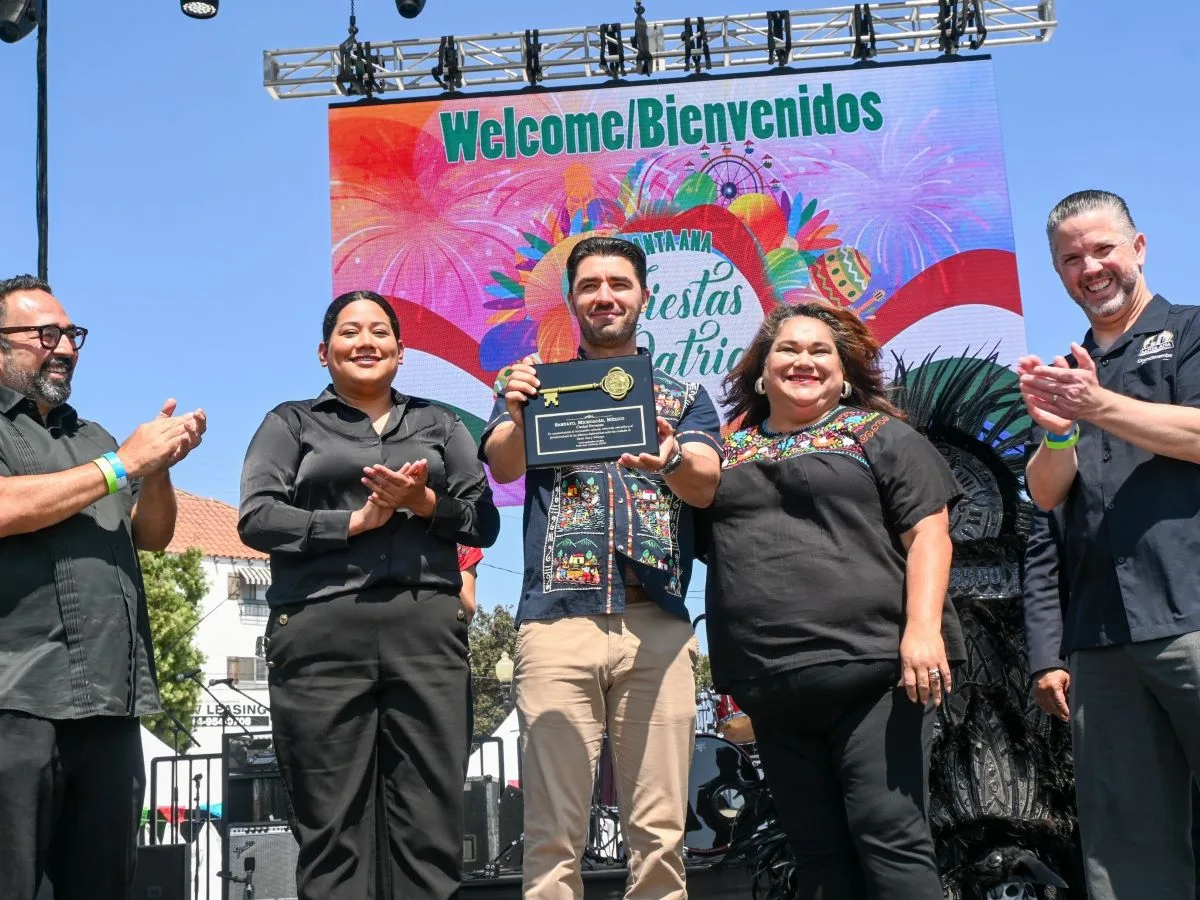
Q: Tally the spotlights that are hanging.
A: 3